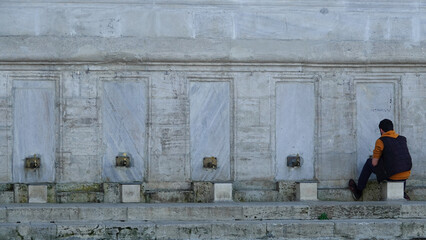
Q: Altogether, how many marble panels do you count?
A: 5